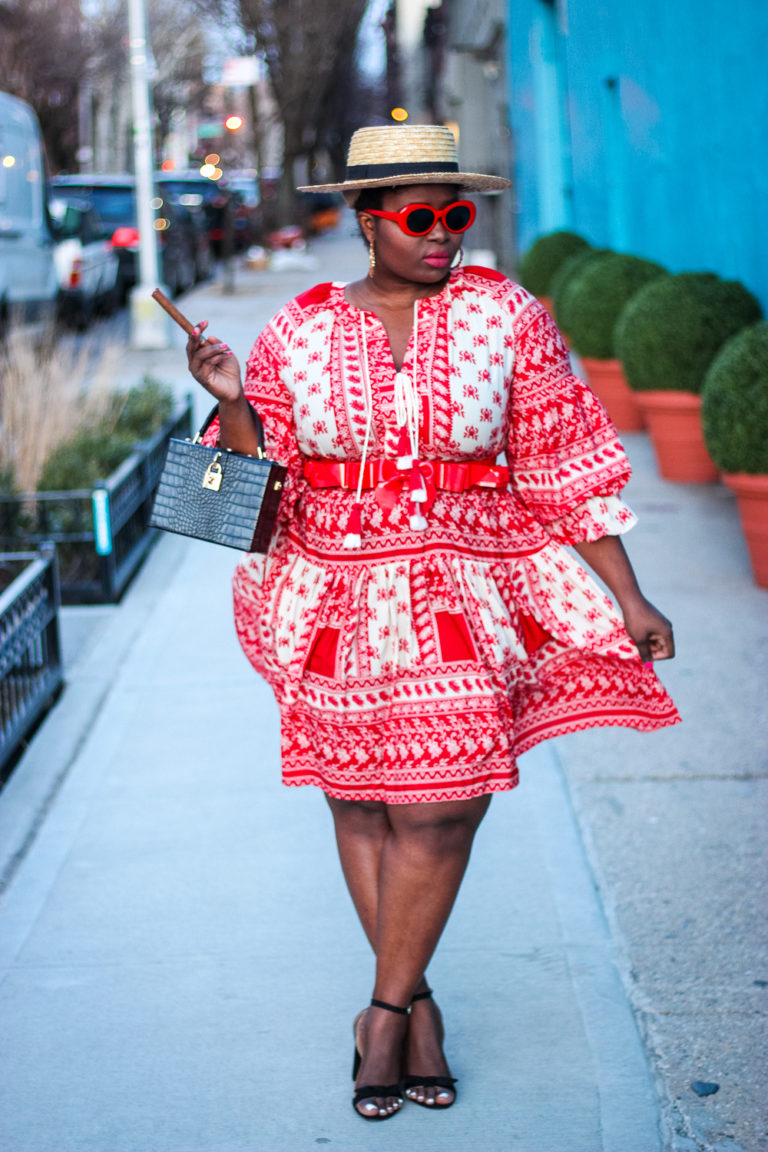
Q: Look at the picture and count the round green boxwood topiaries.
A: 5